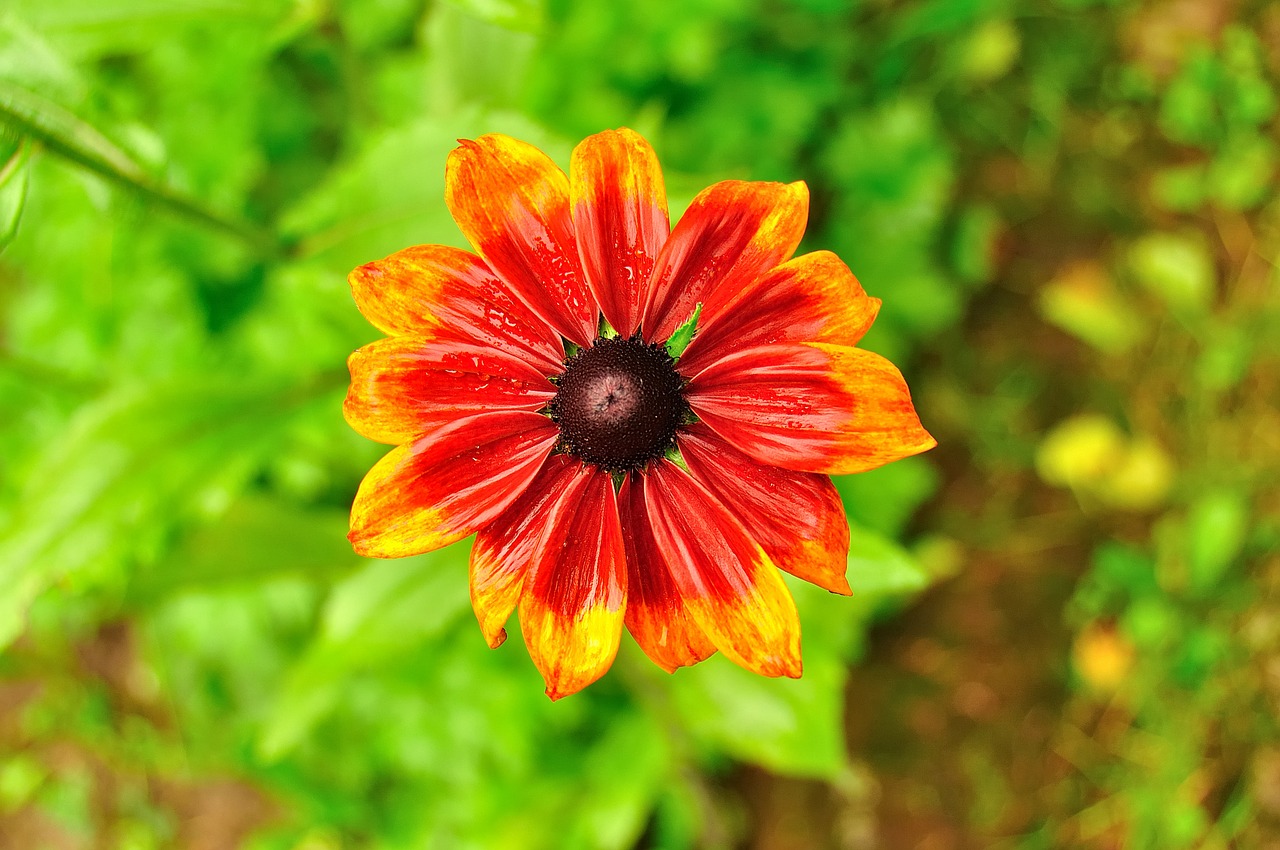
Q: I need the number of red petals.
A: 13